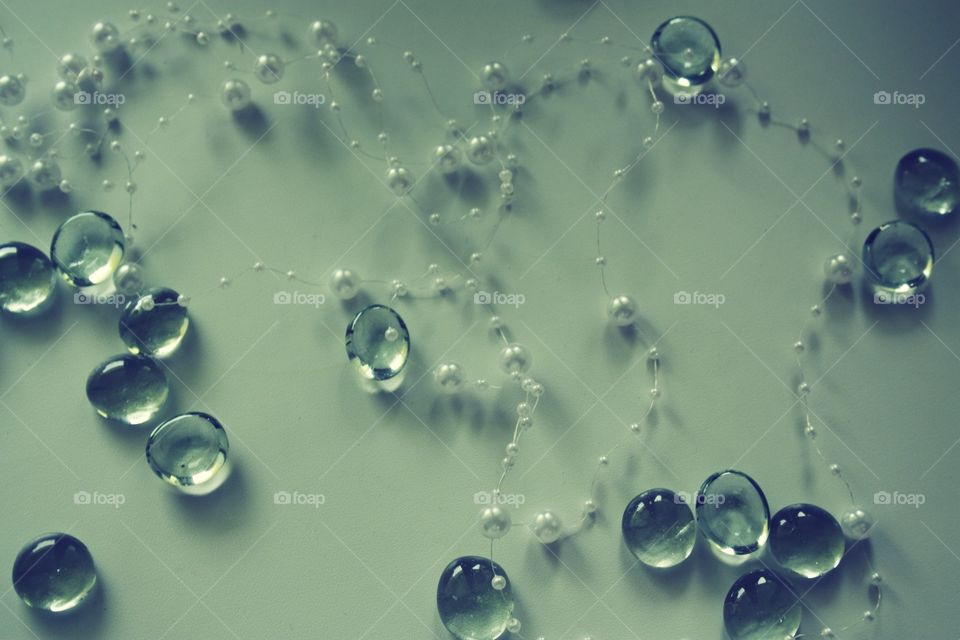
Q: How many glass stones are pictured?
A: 15